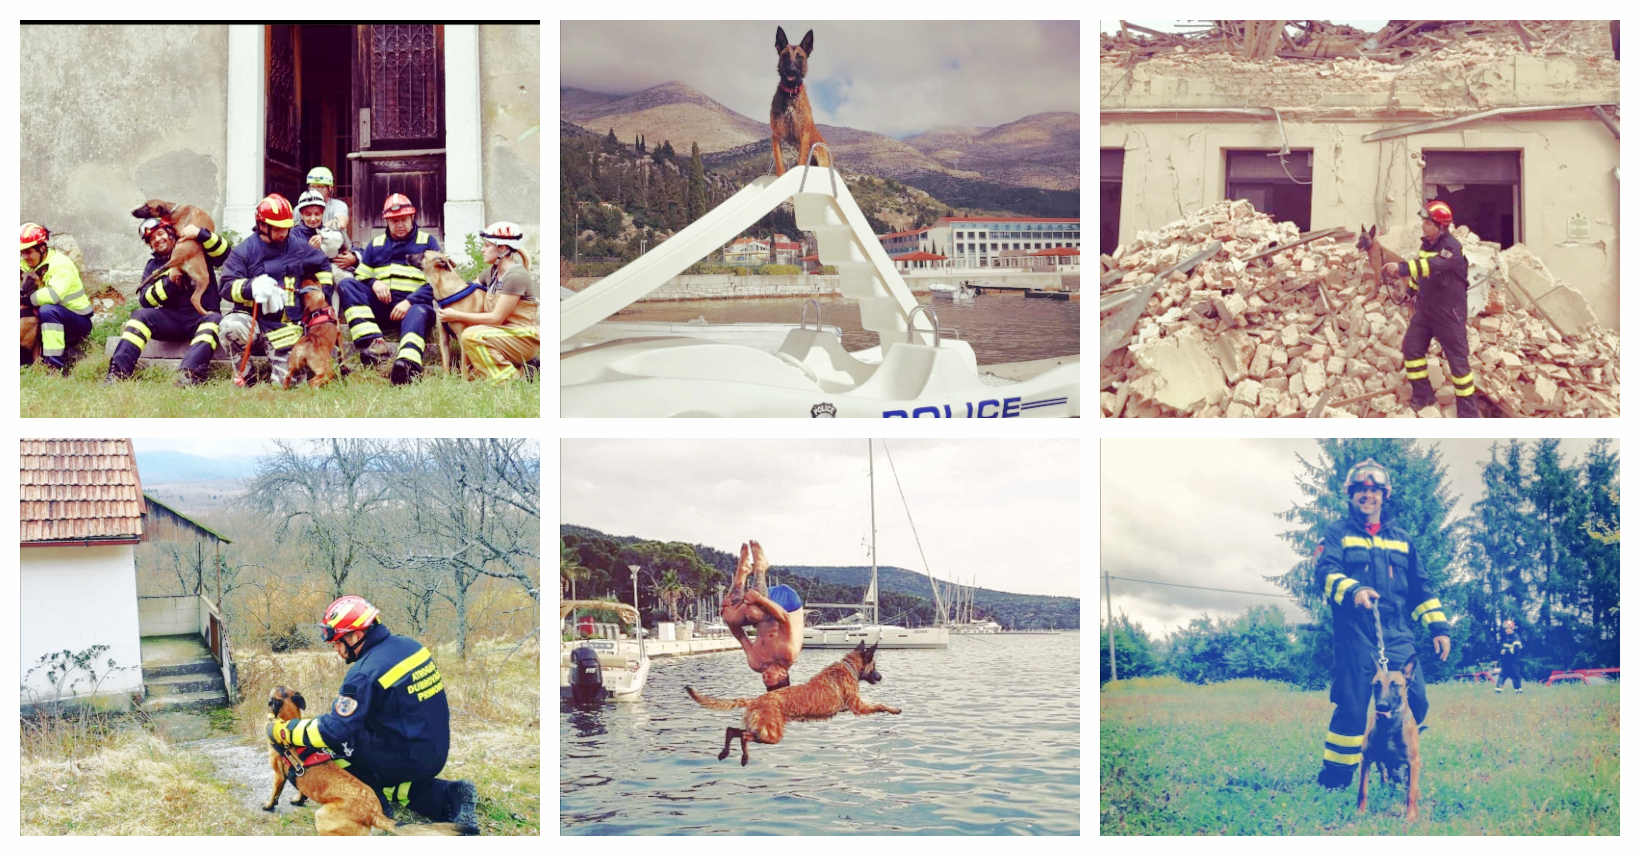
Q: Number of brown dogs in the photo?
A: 9